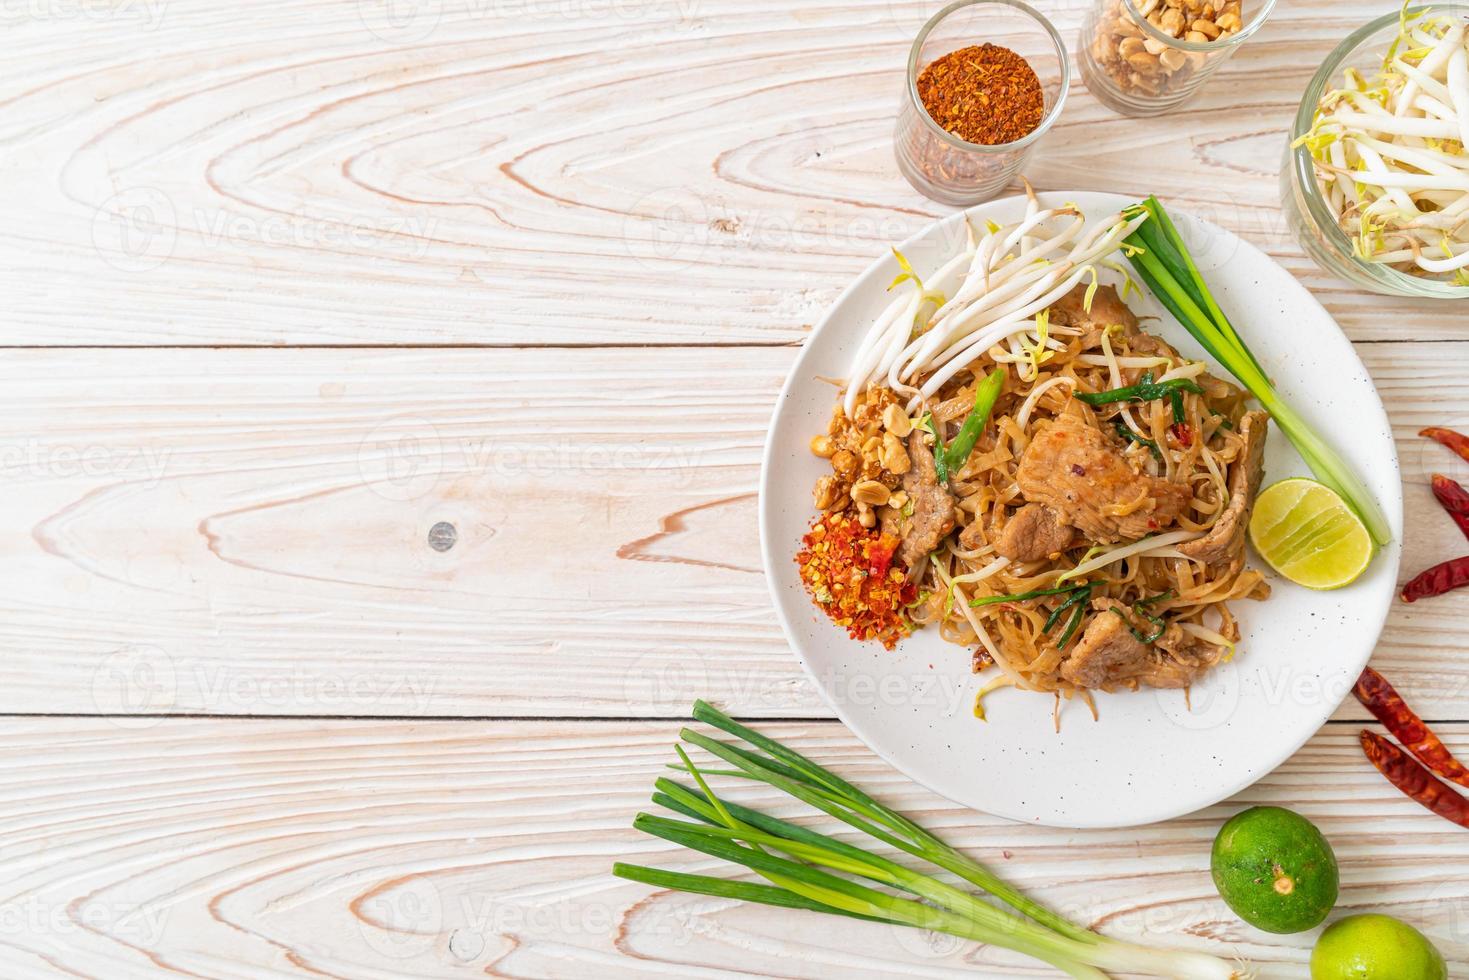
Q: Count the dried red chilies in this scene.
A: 5